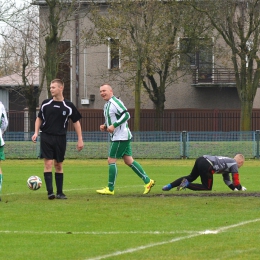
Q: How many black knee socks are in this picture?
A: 2